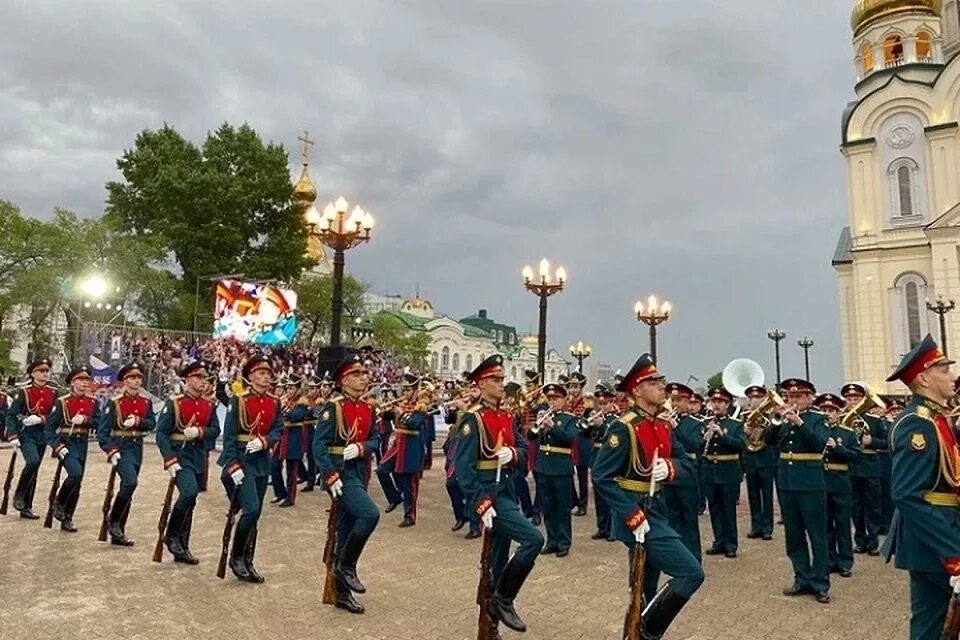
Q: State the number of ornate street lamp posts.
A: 7